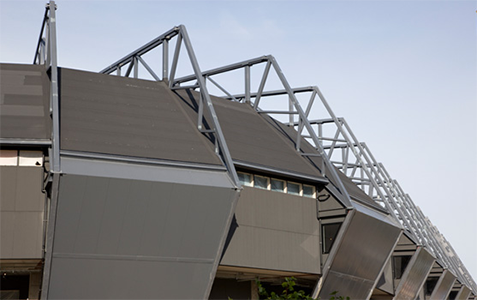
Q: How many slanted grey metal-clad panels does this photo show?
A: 5